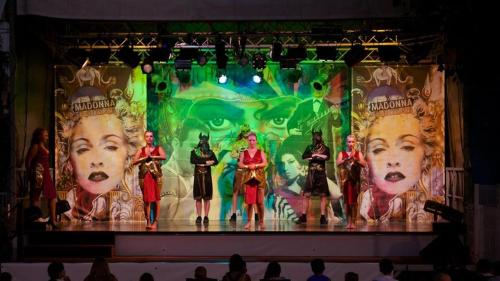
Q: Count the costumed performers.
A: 7